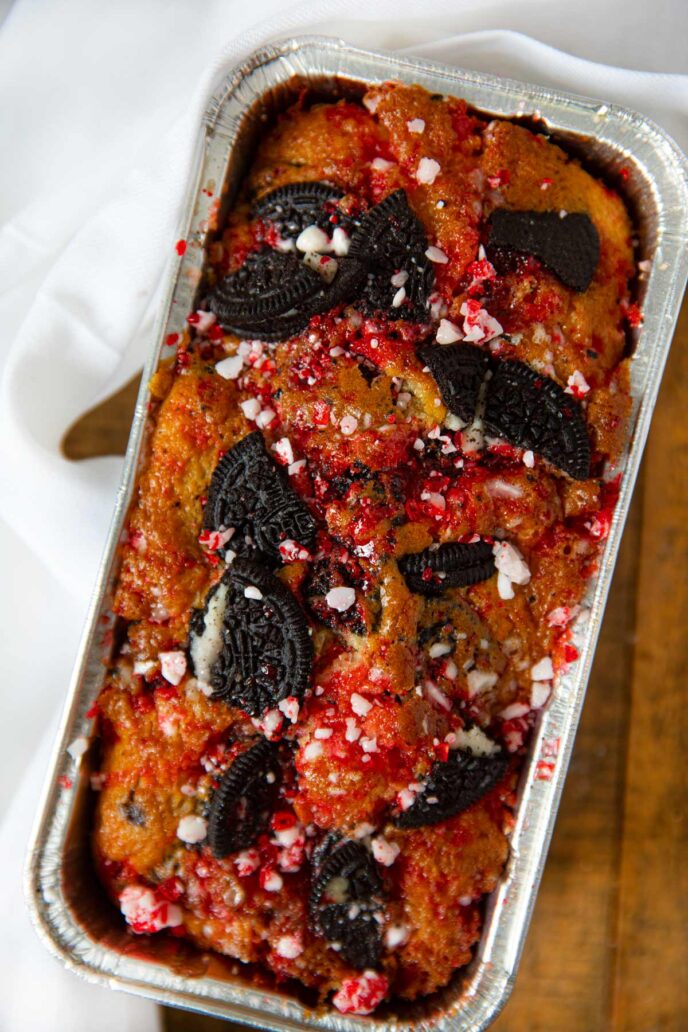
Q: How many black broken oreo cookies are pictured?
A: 12